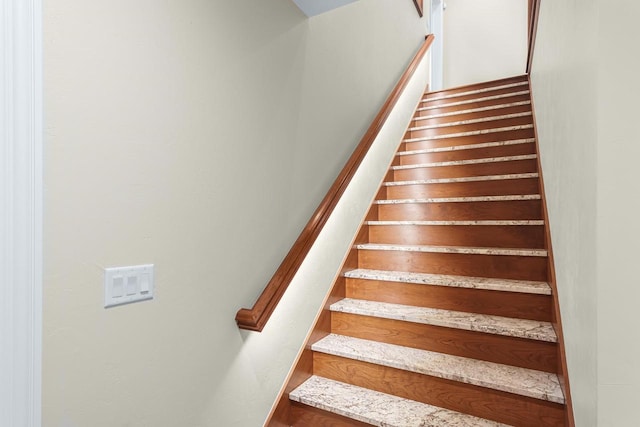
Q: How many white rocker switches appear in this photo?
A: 3